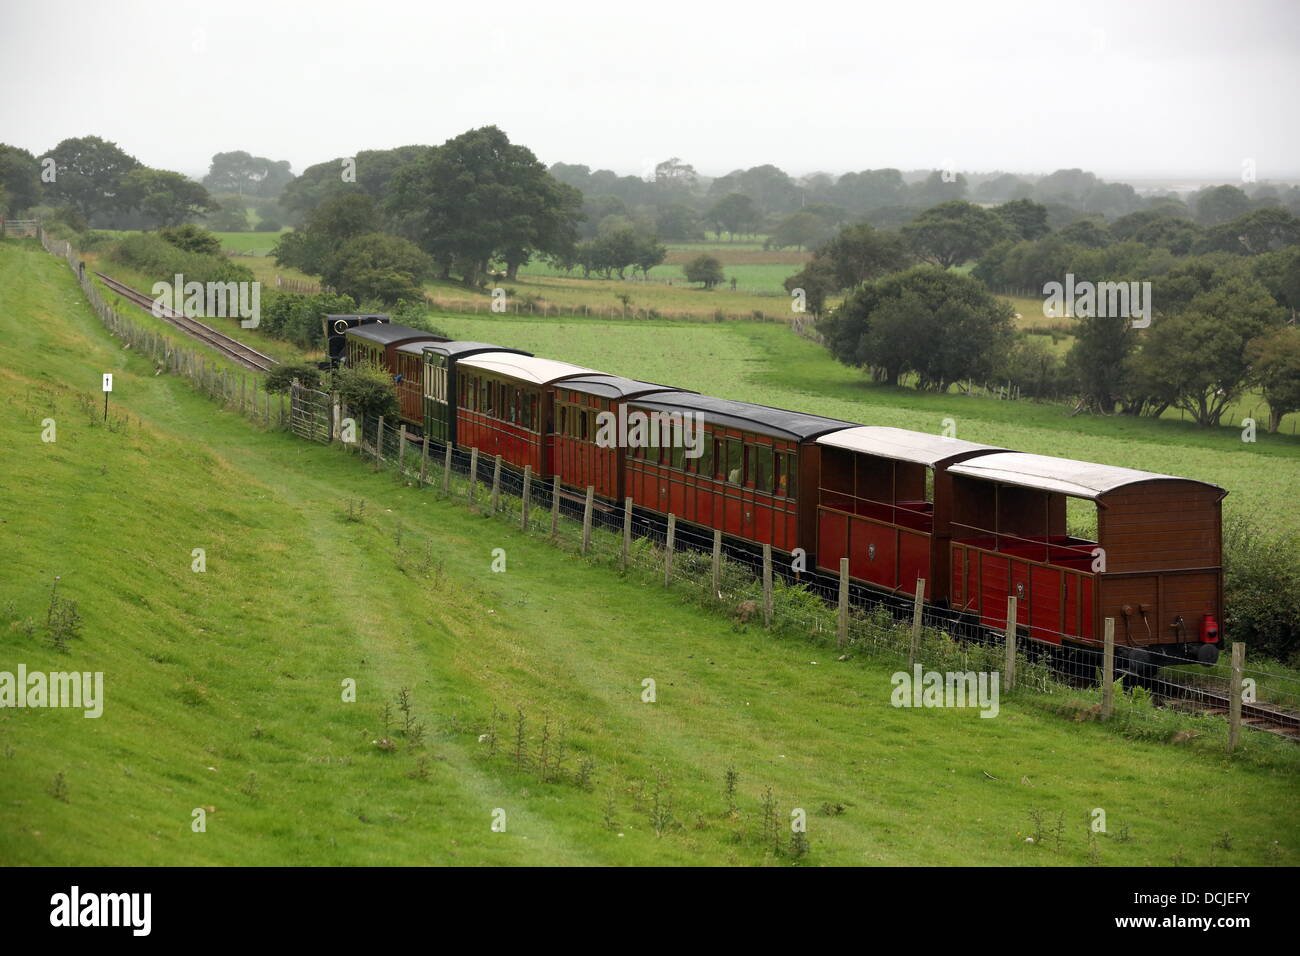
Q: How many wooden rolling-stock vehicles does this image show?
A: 8